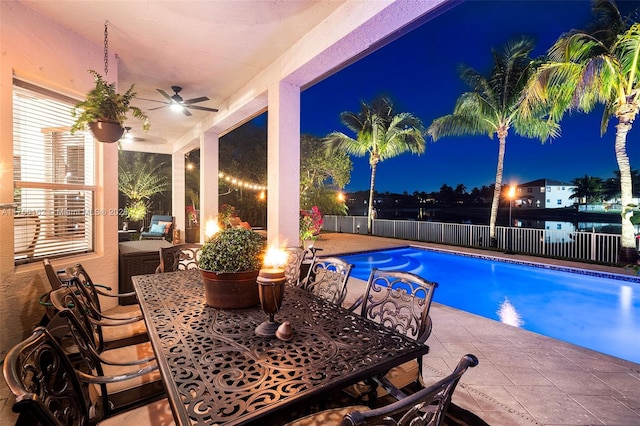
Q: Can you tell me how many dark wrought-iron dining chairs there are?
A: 8